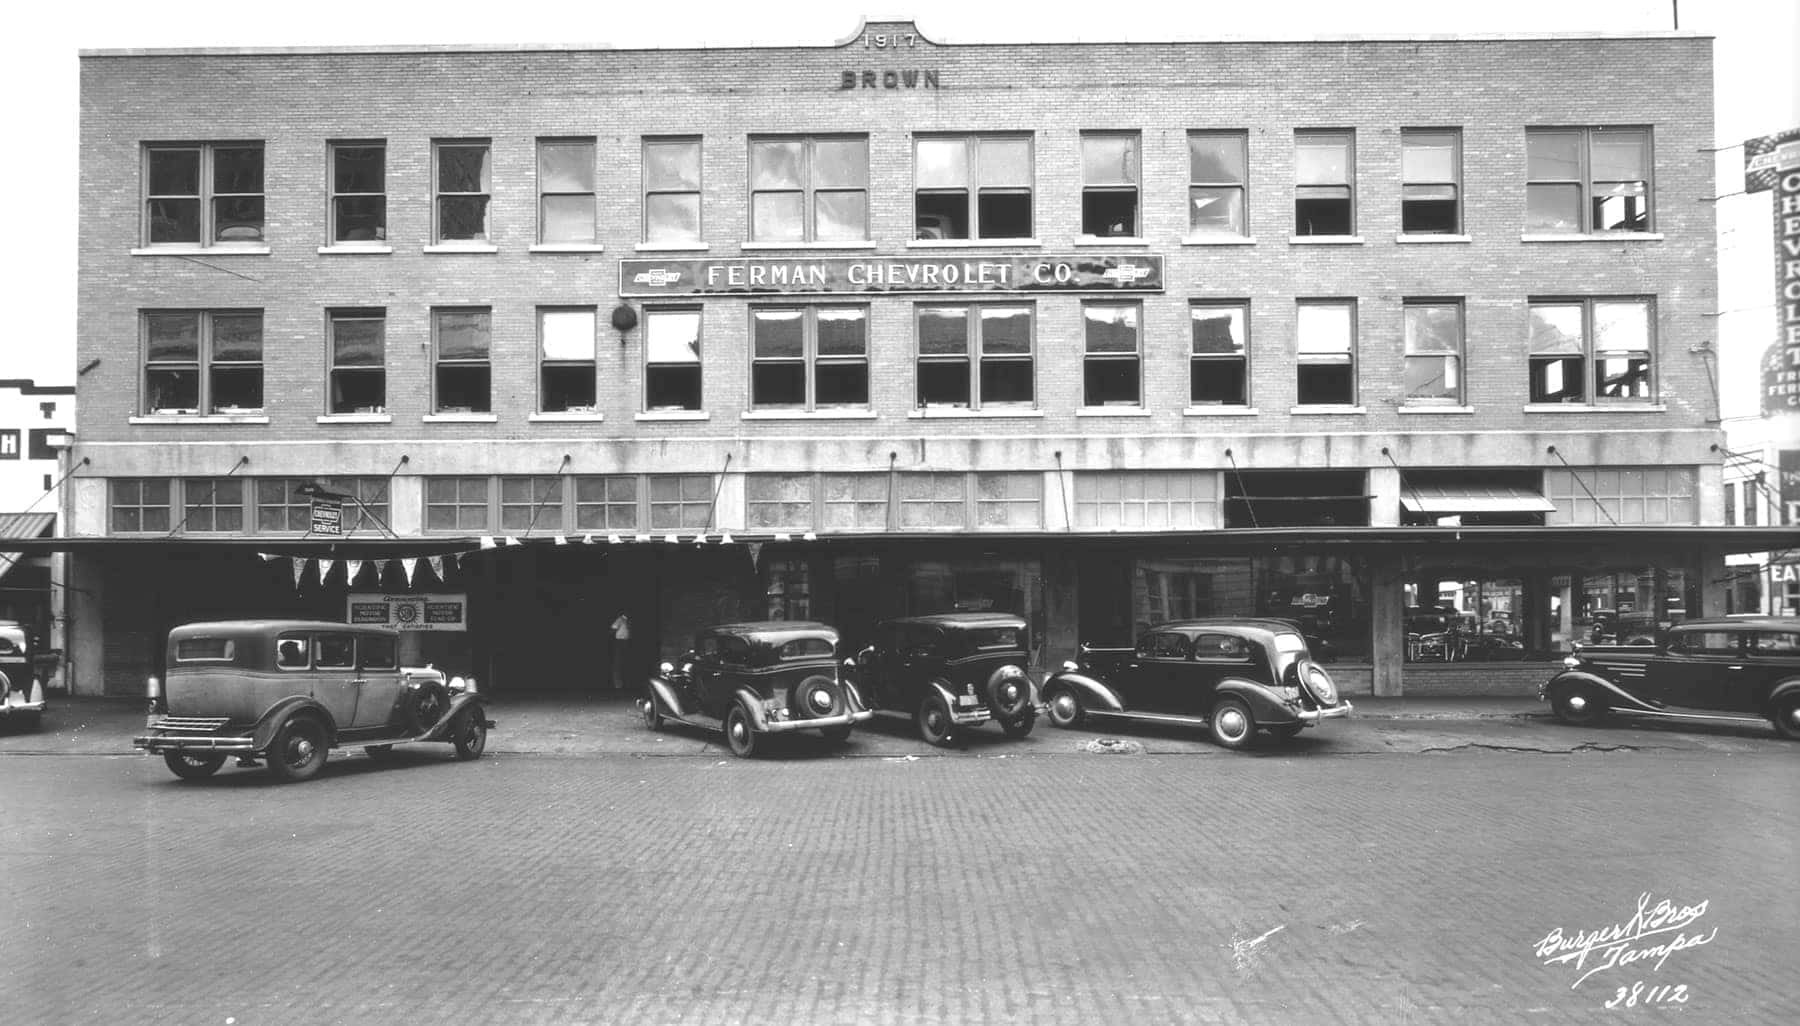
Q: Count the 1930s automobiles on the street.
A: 6